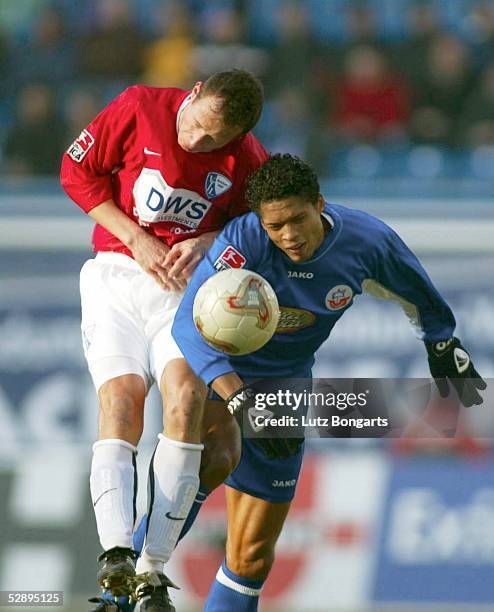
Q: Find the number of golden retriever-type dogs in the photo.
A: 0